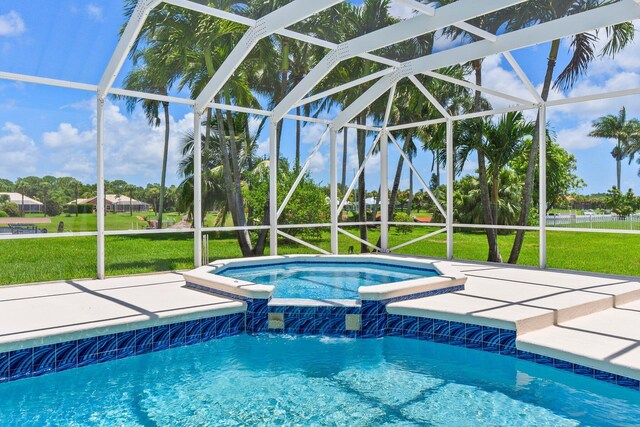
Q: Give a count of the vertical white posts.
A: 7